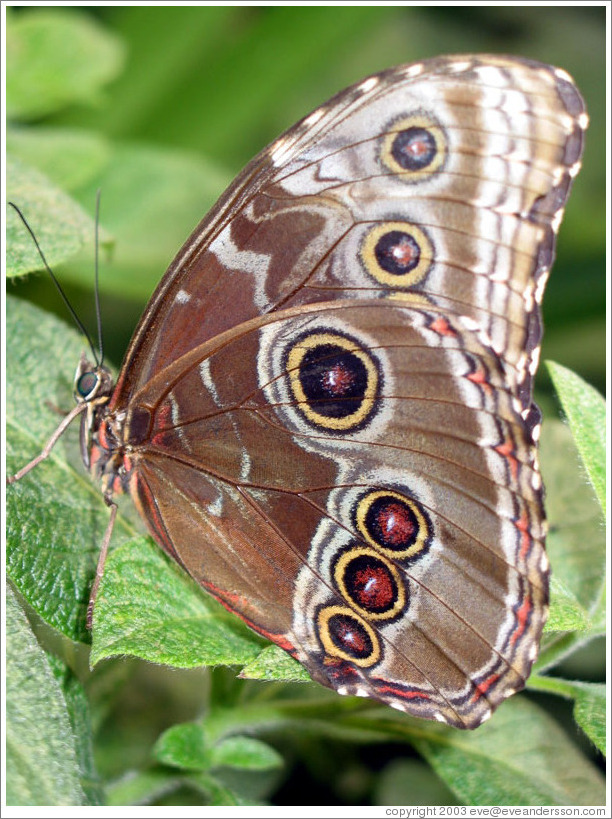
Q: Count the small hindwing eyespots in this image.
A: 3